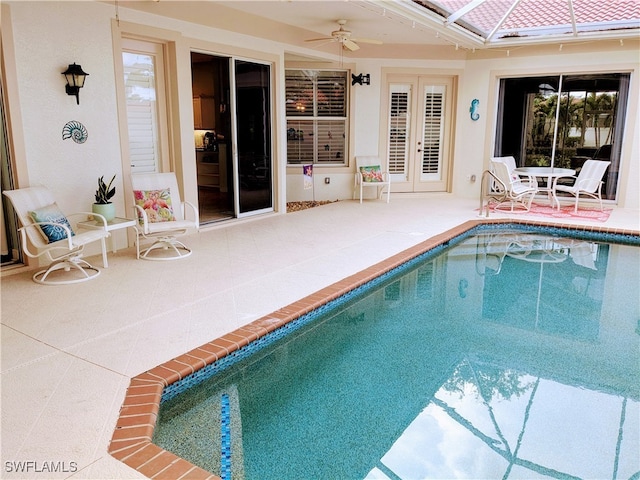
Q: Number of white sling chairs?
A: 6